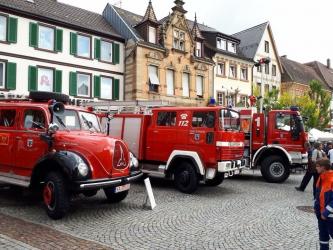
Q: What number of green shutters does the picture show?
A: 12